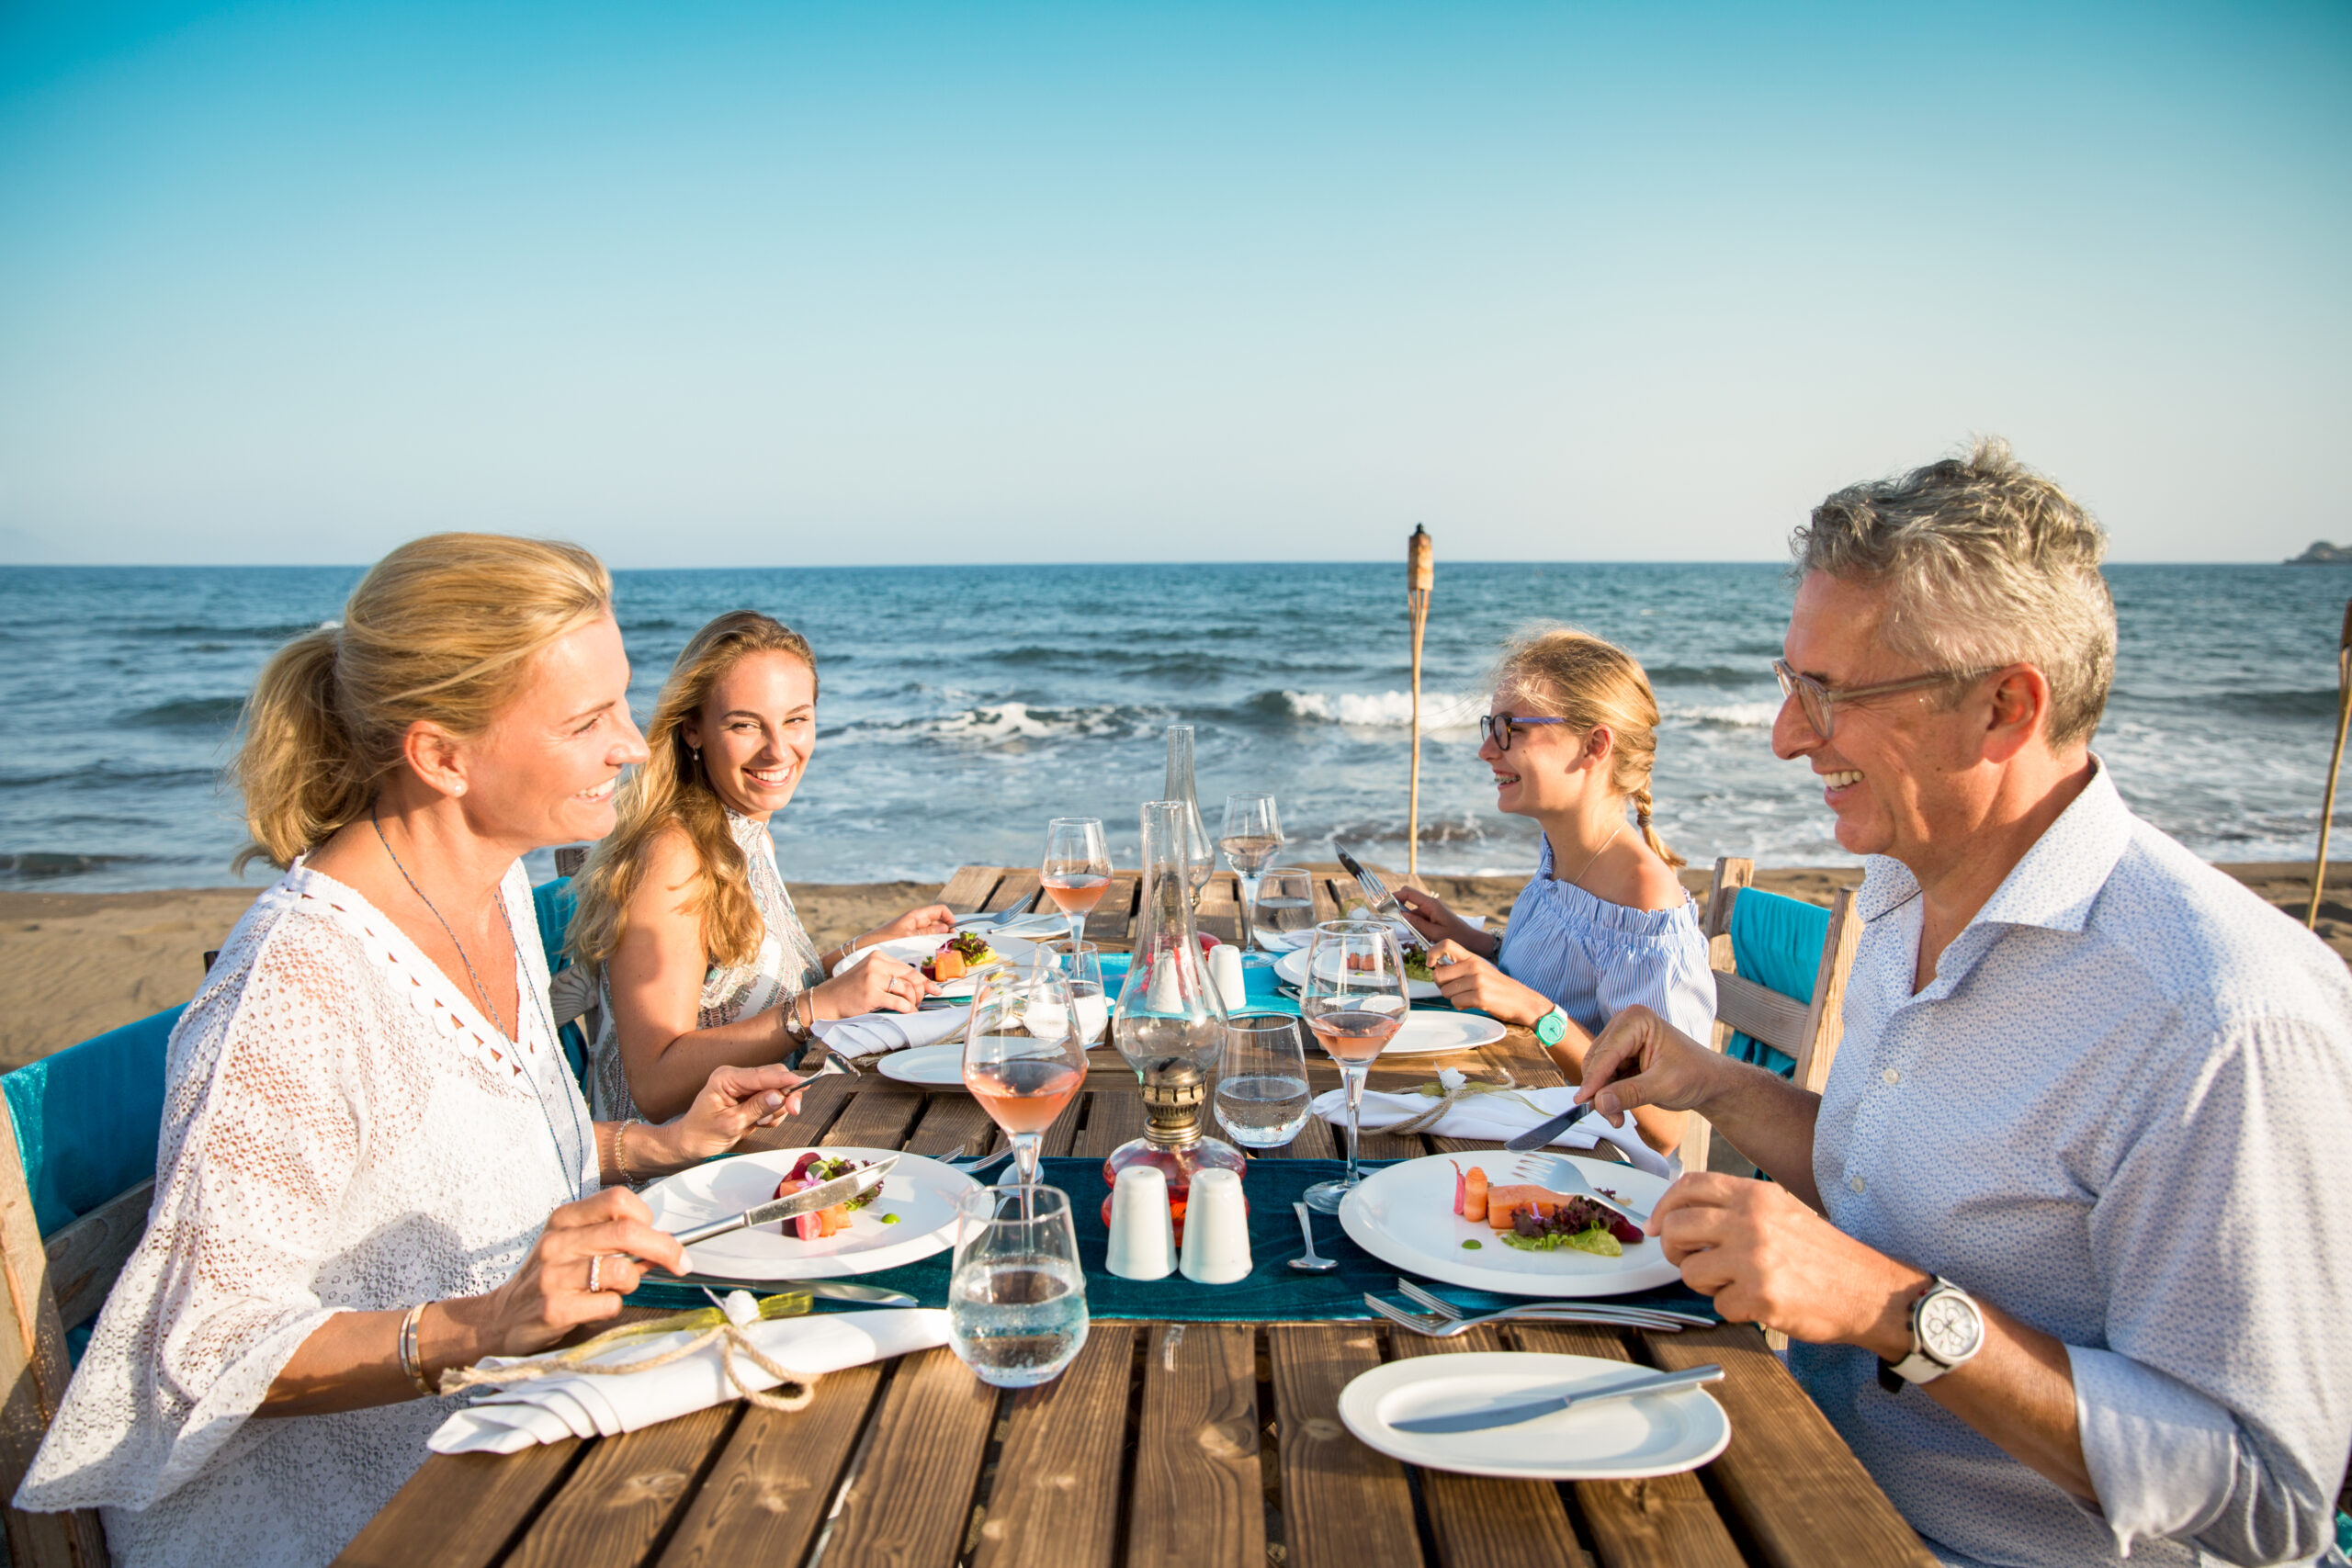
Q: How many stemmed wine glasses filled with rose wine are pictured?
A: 3